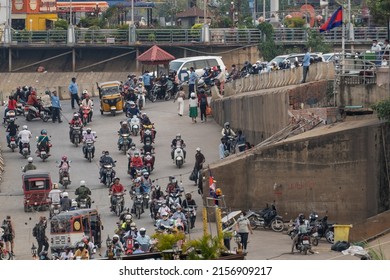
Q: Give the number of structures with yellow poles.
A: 1